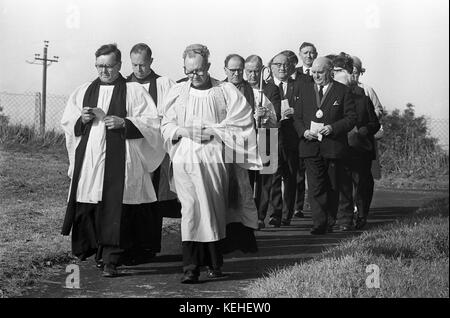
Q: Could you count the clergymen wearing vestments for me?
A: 4